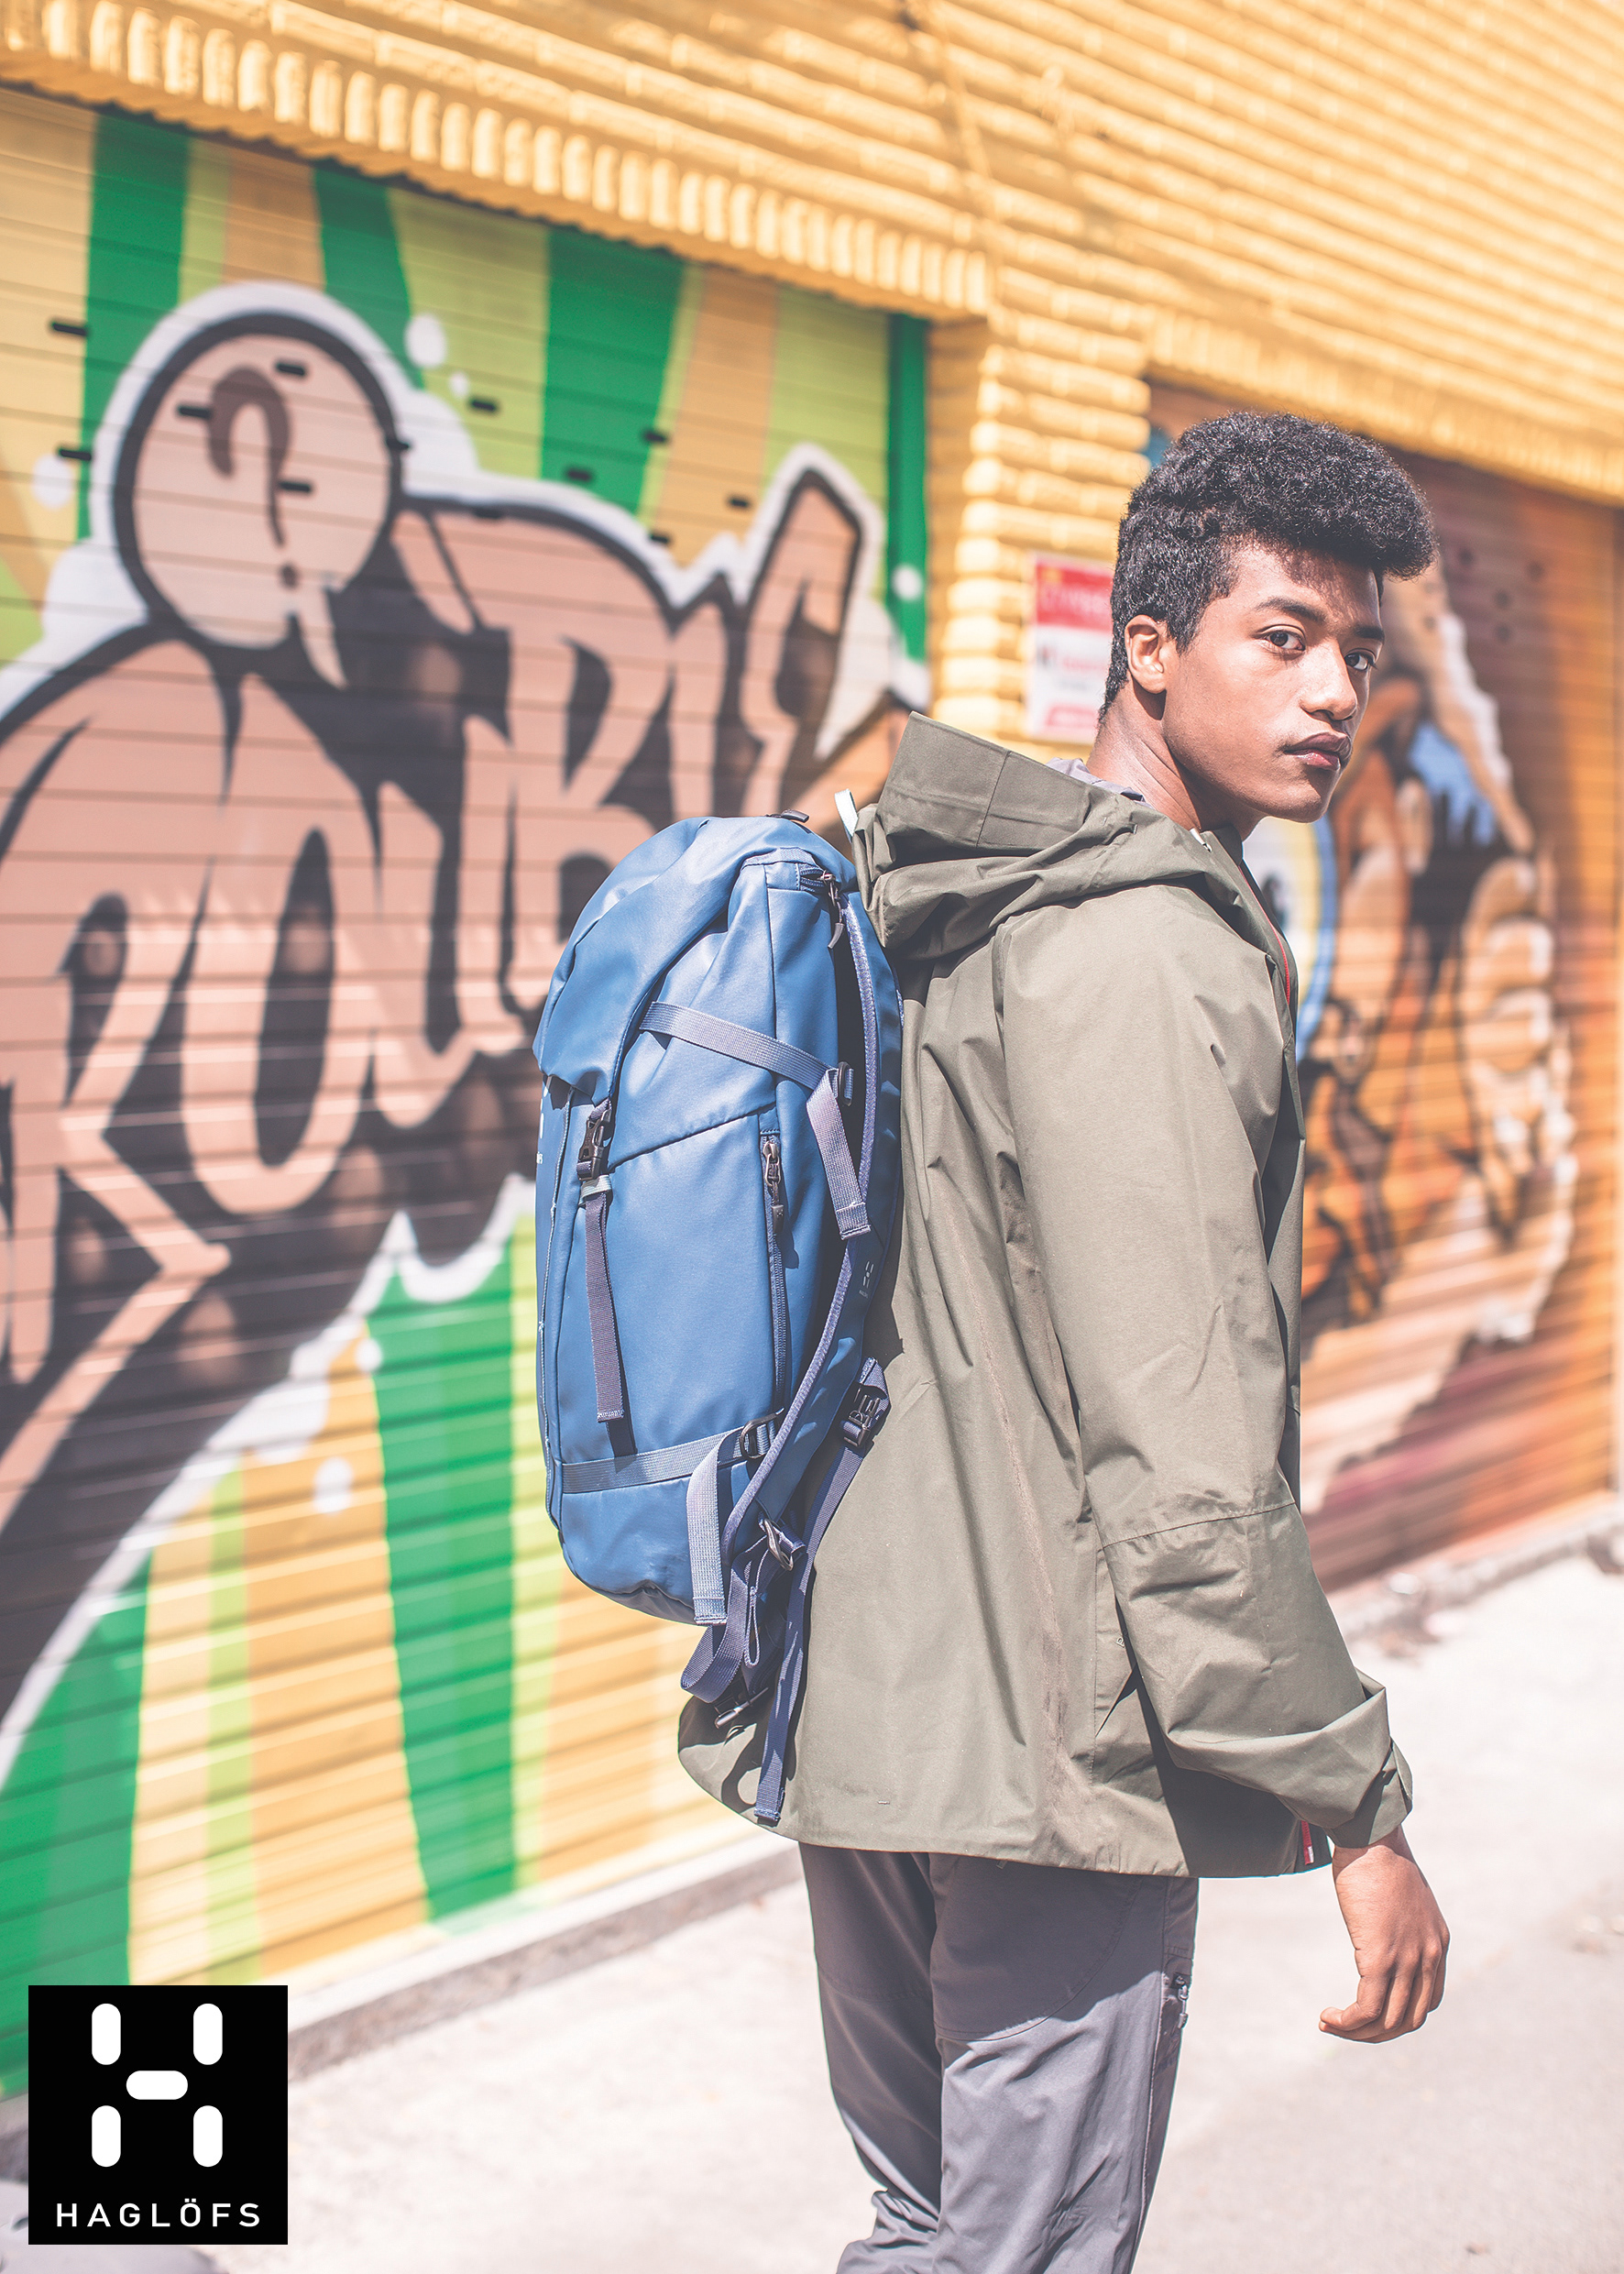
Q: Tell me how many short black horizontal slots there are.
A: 12